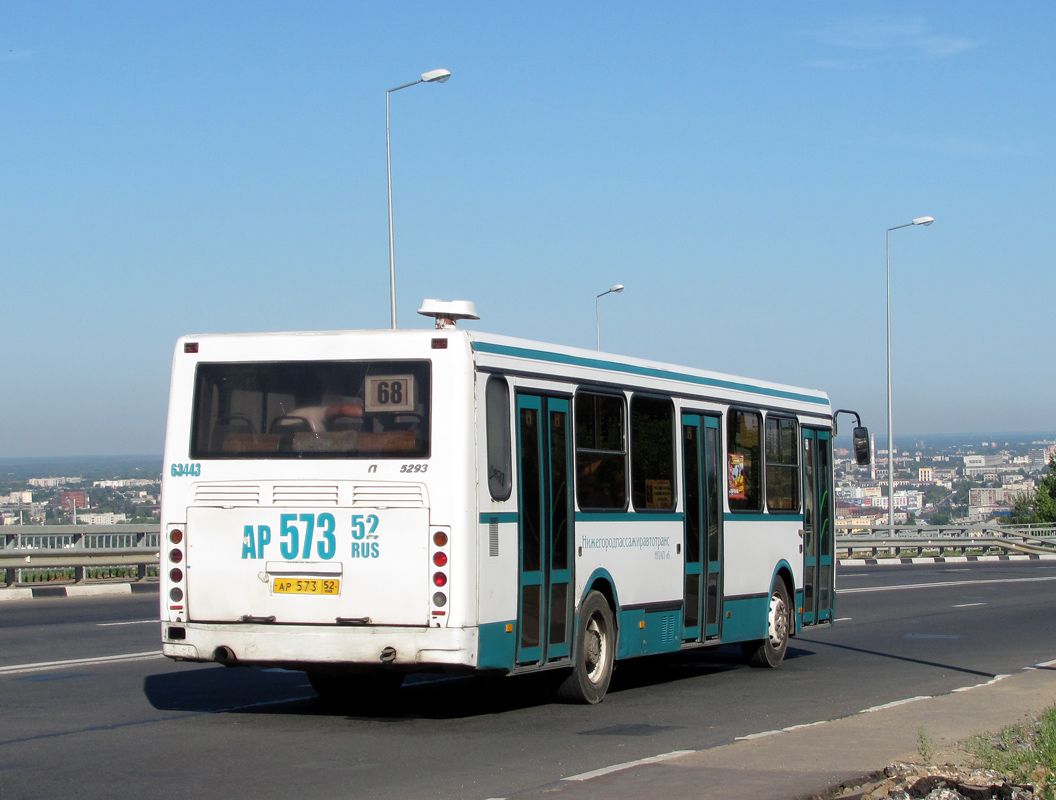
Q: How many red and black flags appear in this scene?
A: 0